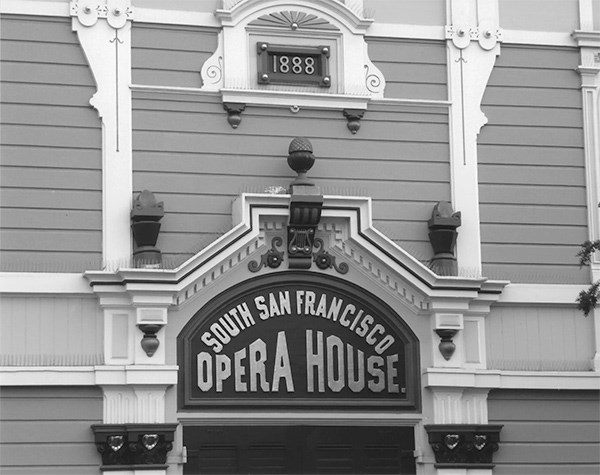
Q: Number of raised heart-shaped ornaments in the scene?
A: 4